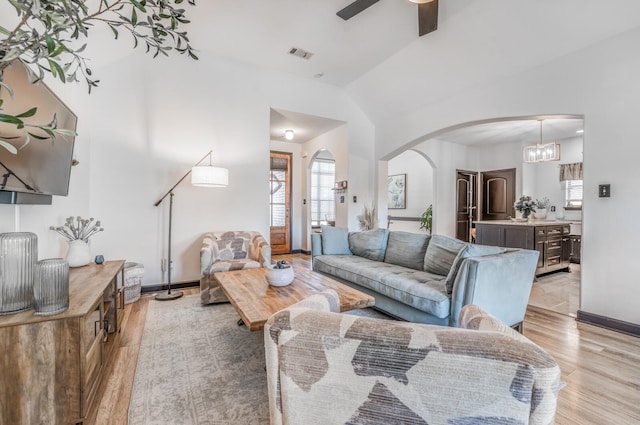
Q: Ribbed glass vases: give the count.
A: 2